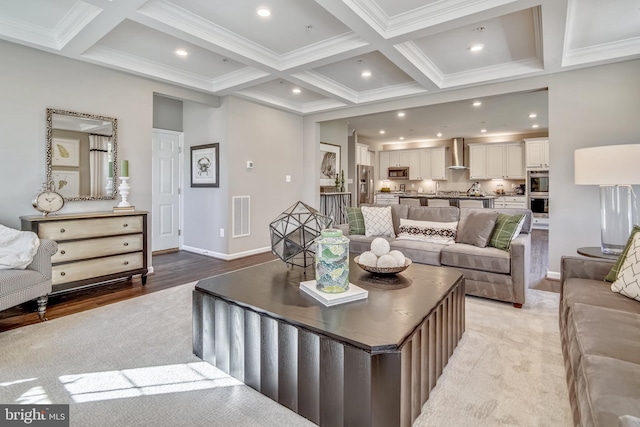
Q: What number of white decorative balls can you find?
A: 4